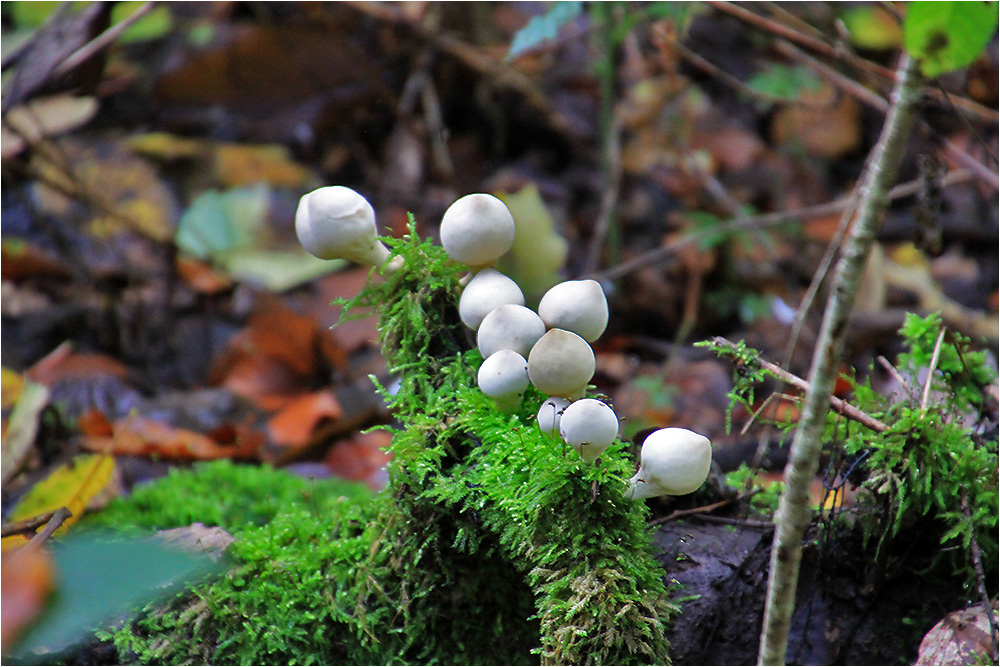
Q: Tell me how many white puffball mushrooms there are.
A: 10